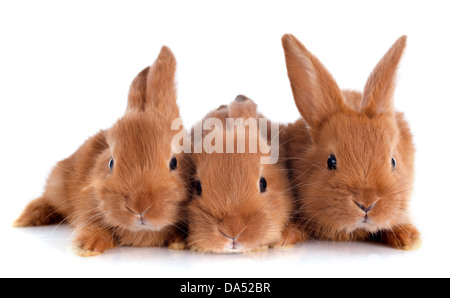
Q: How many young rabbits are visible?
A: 3